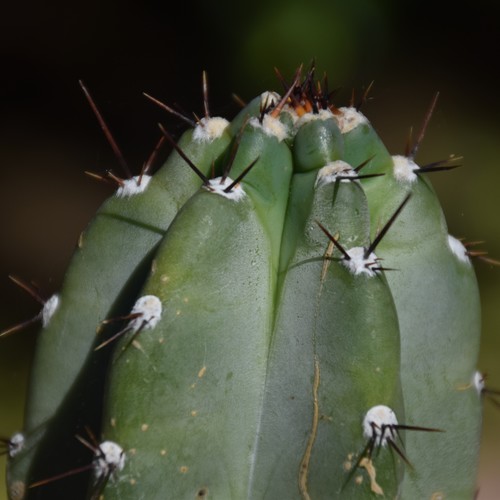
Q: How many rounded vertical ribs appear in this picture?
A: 4